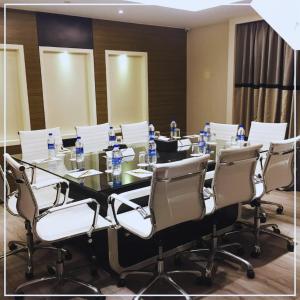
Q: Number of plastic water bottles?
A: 10